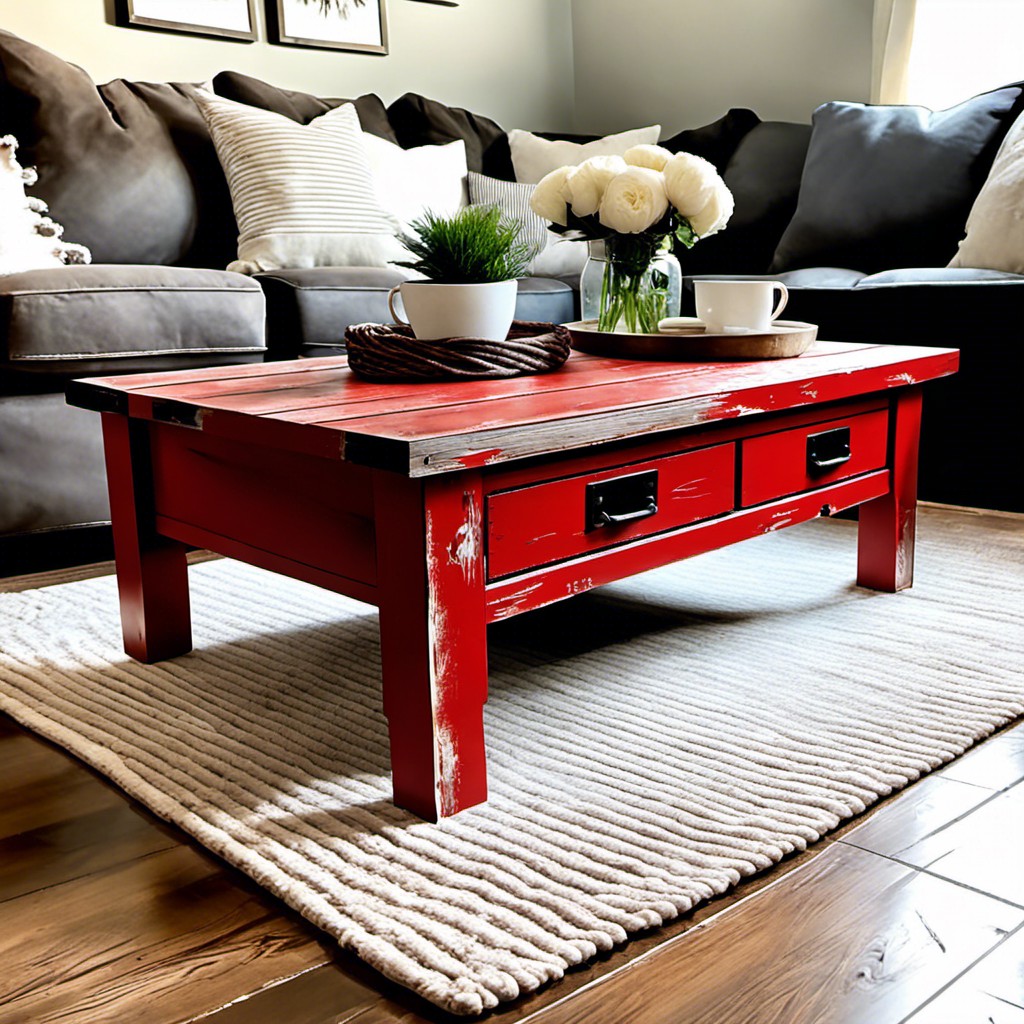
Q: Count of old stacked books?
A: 0